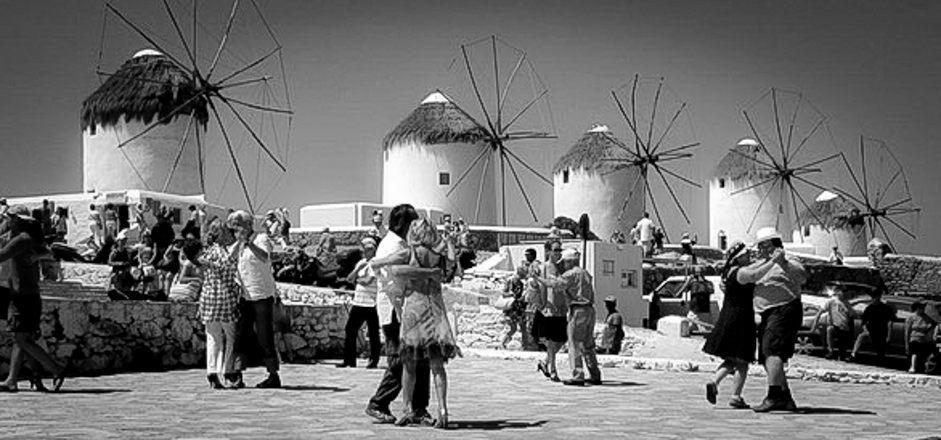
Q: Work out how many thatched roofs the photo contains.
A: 5